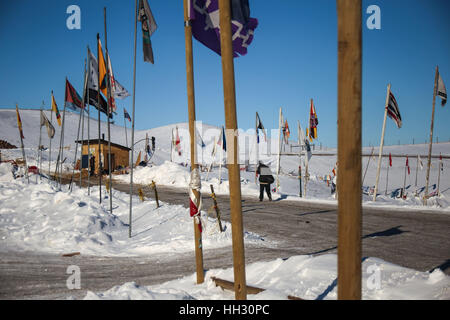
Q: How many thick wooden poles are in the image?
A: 3